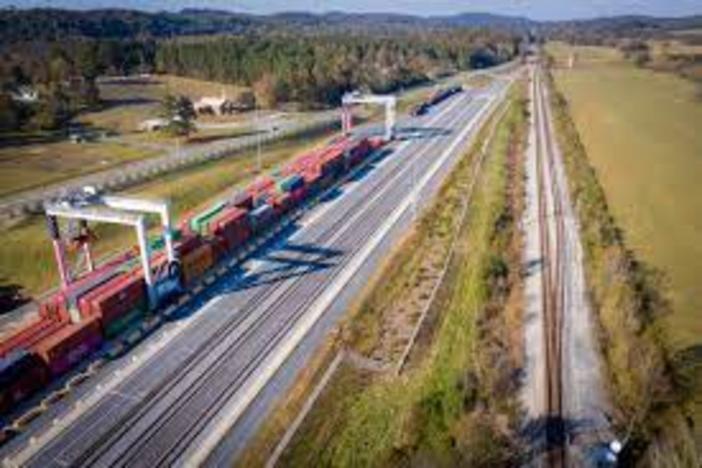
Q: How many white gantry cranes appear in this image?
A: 2